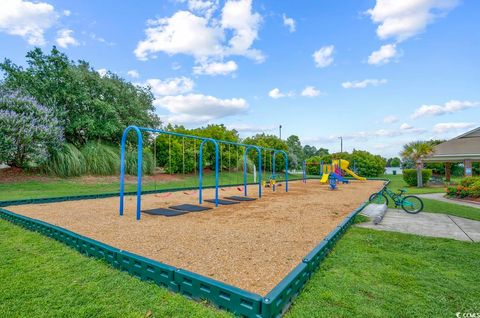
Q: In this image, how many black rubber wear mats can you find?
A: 4